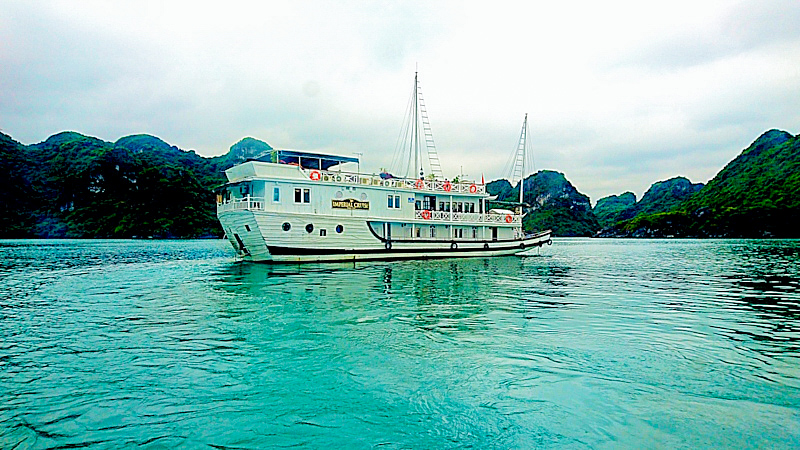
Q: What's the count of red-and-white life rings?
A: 6